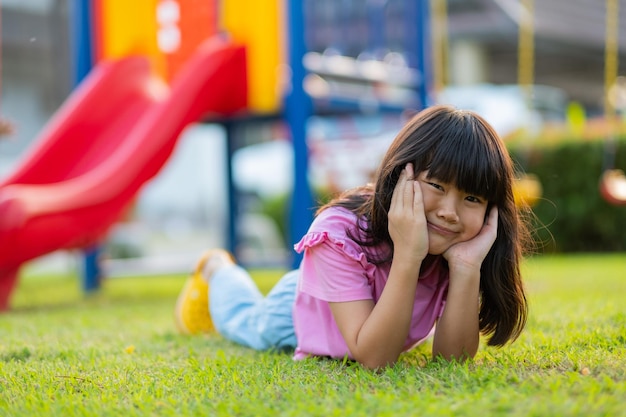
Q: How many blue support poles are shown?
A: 4